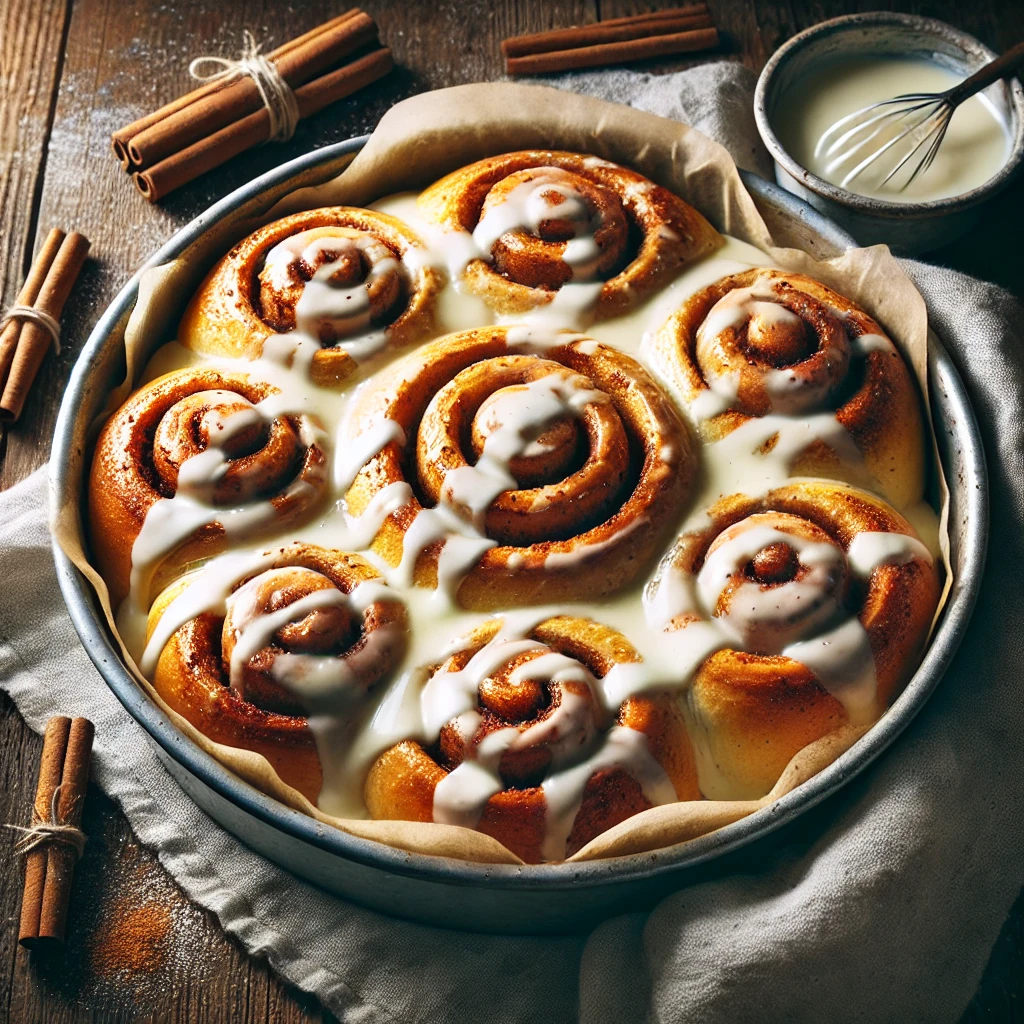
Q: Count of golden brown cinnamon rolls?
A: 8